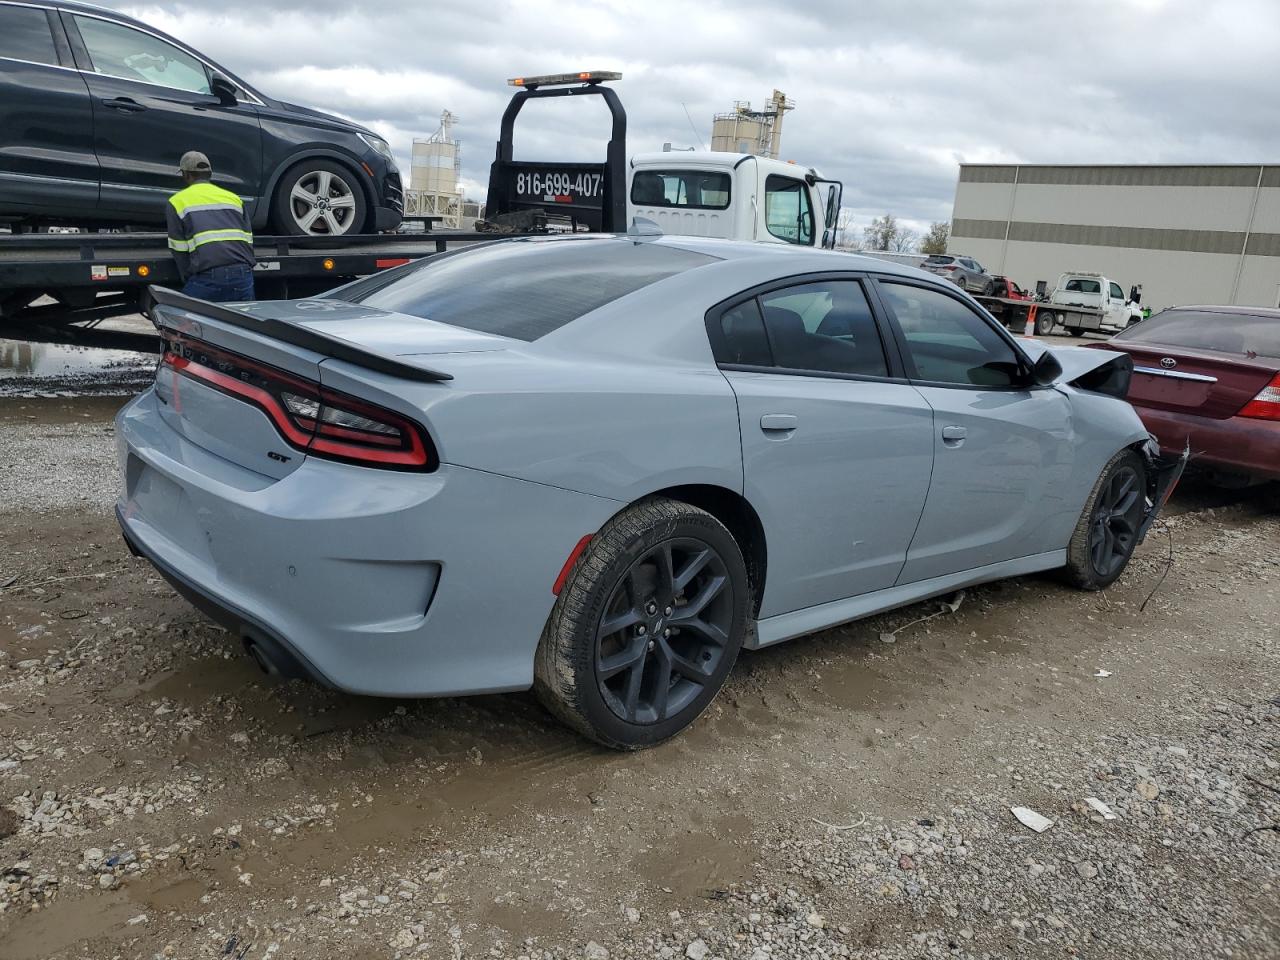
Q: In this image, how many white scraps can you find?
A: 3